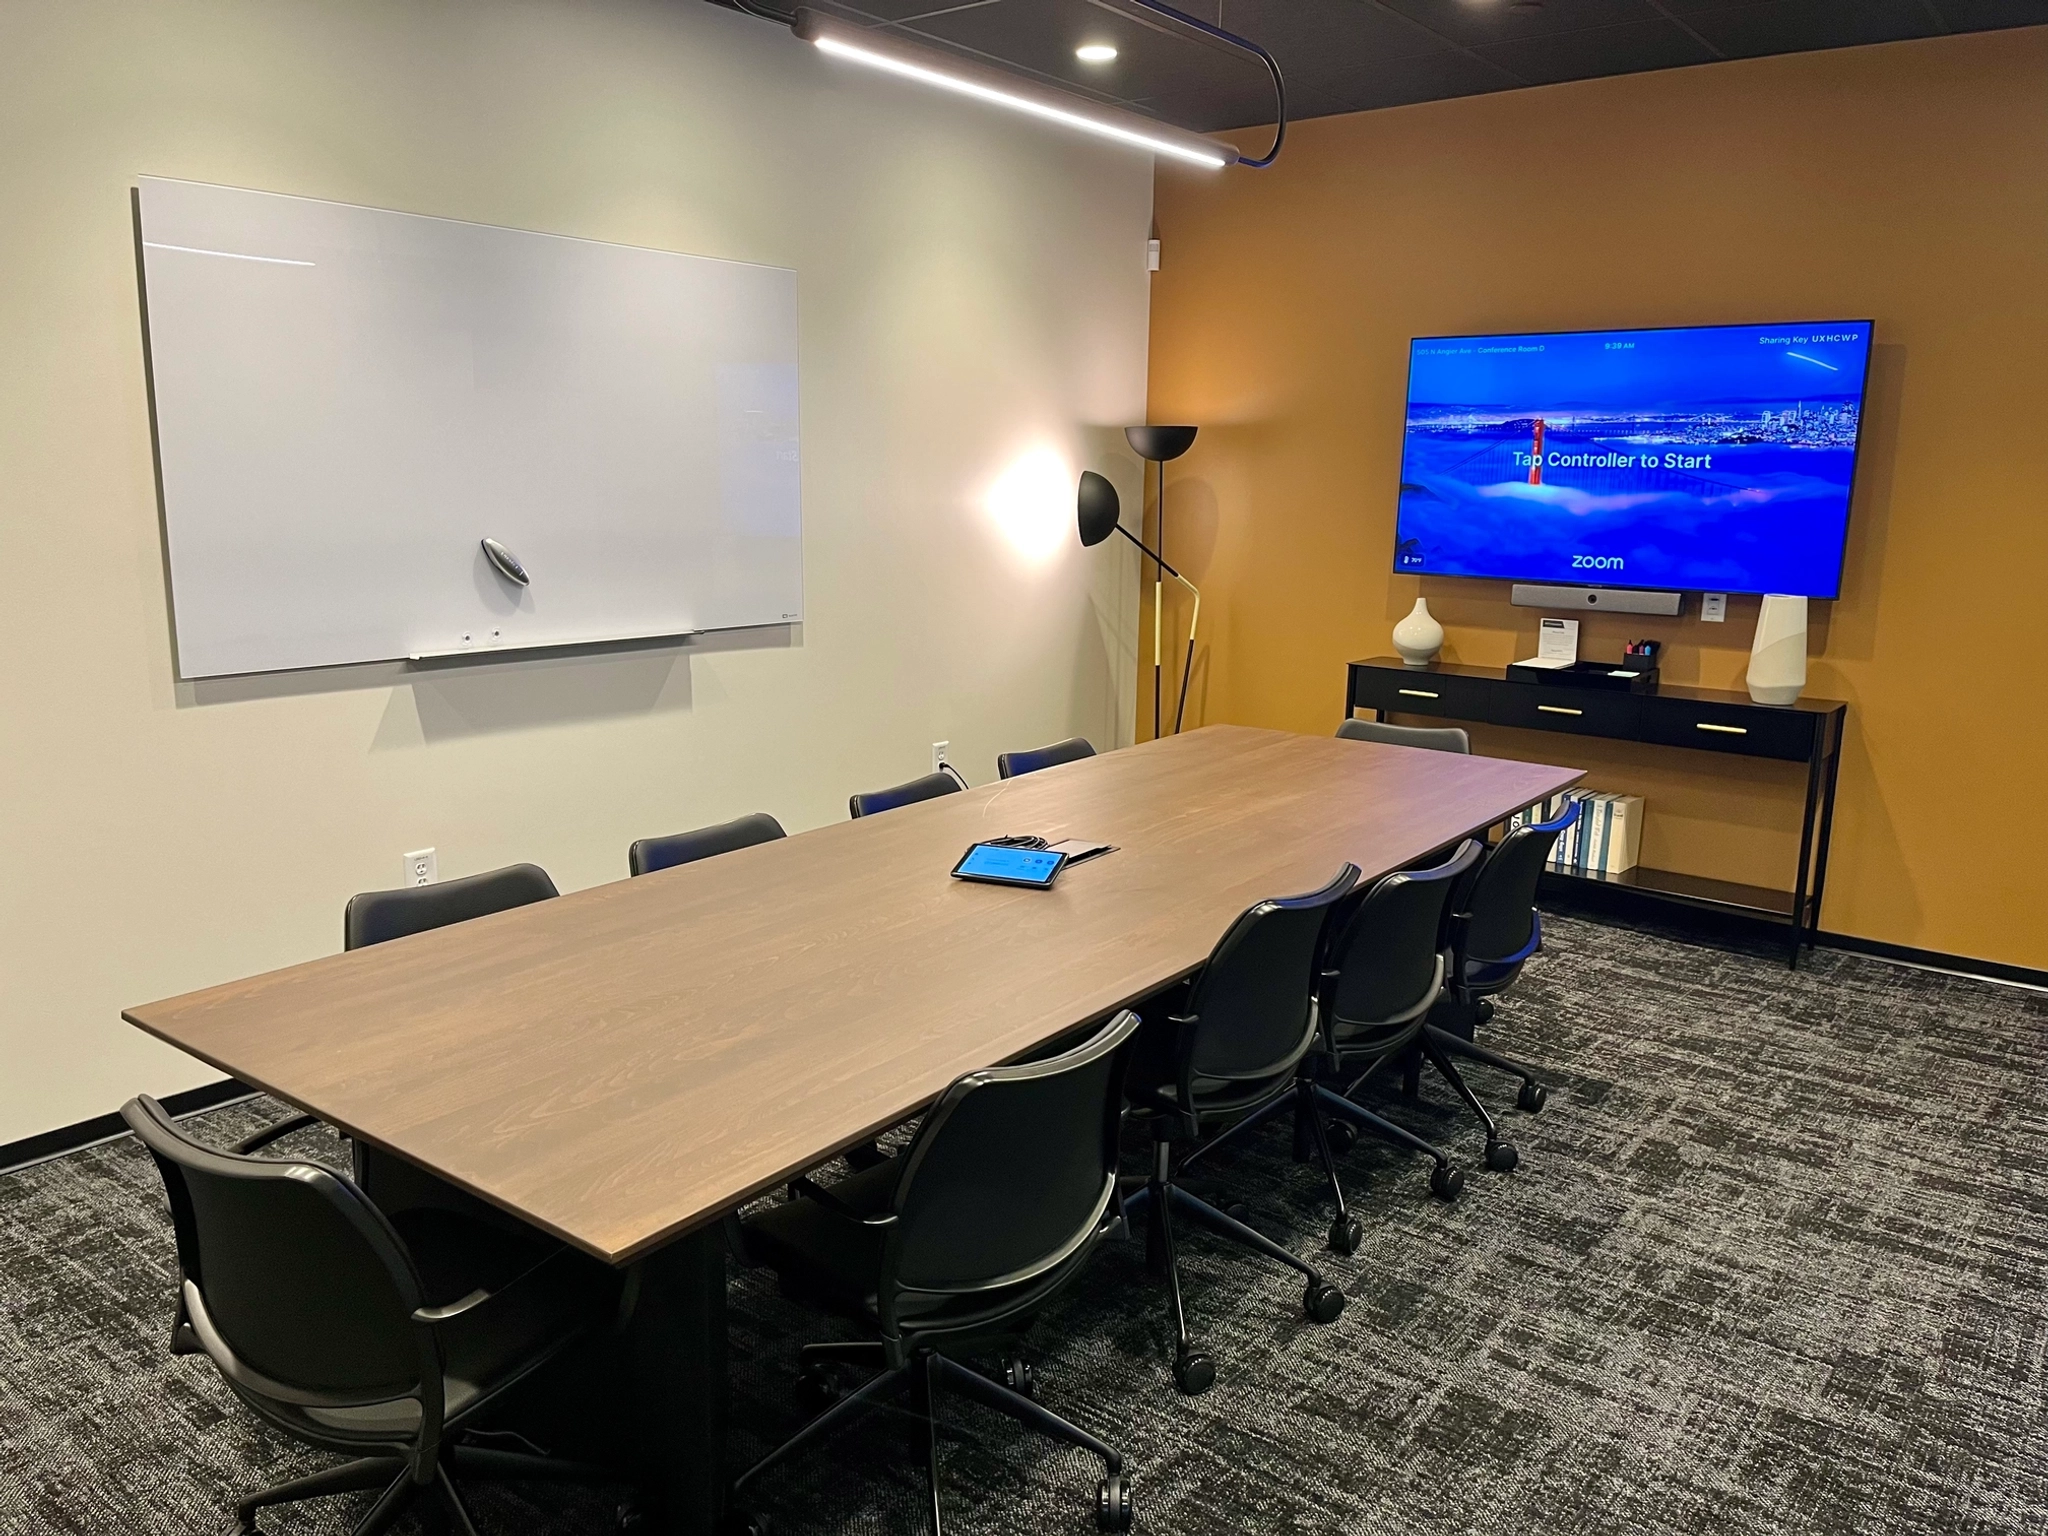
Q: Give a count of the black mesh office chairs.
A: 10